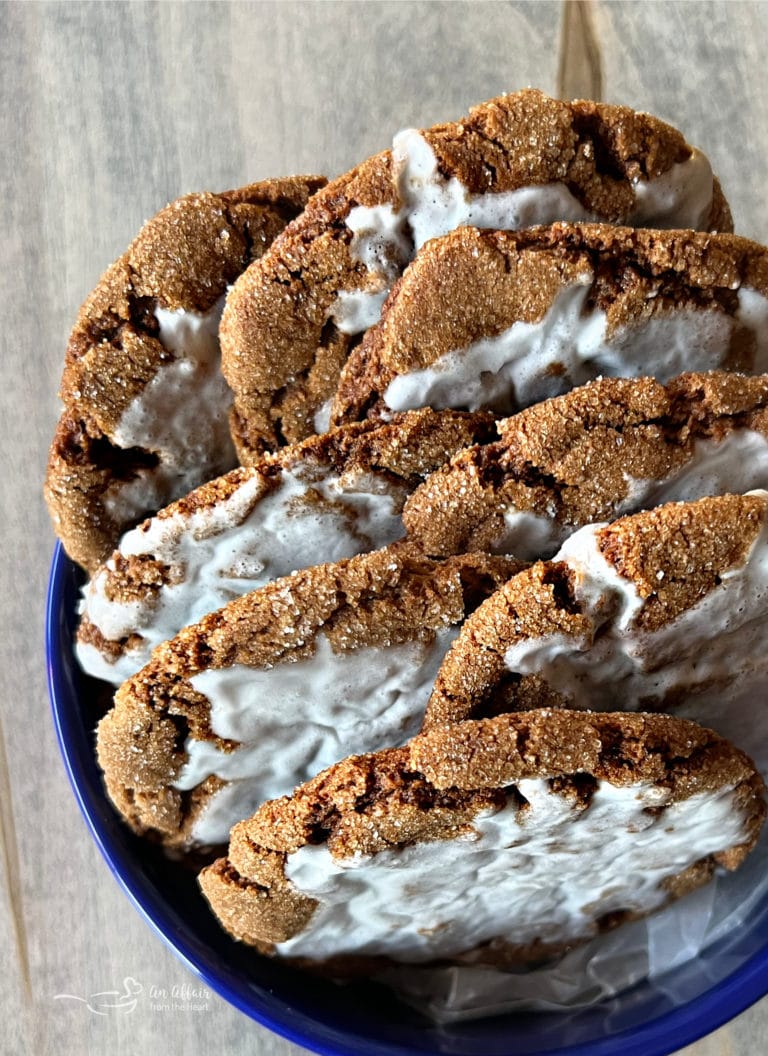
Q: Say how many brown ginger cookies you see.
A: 8